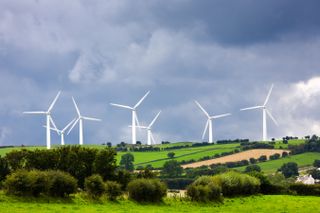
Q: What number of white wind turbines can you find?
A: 7